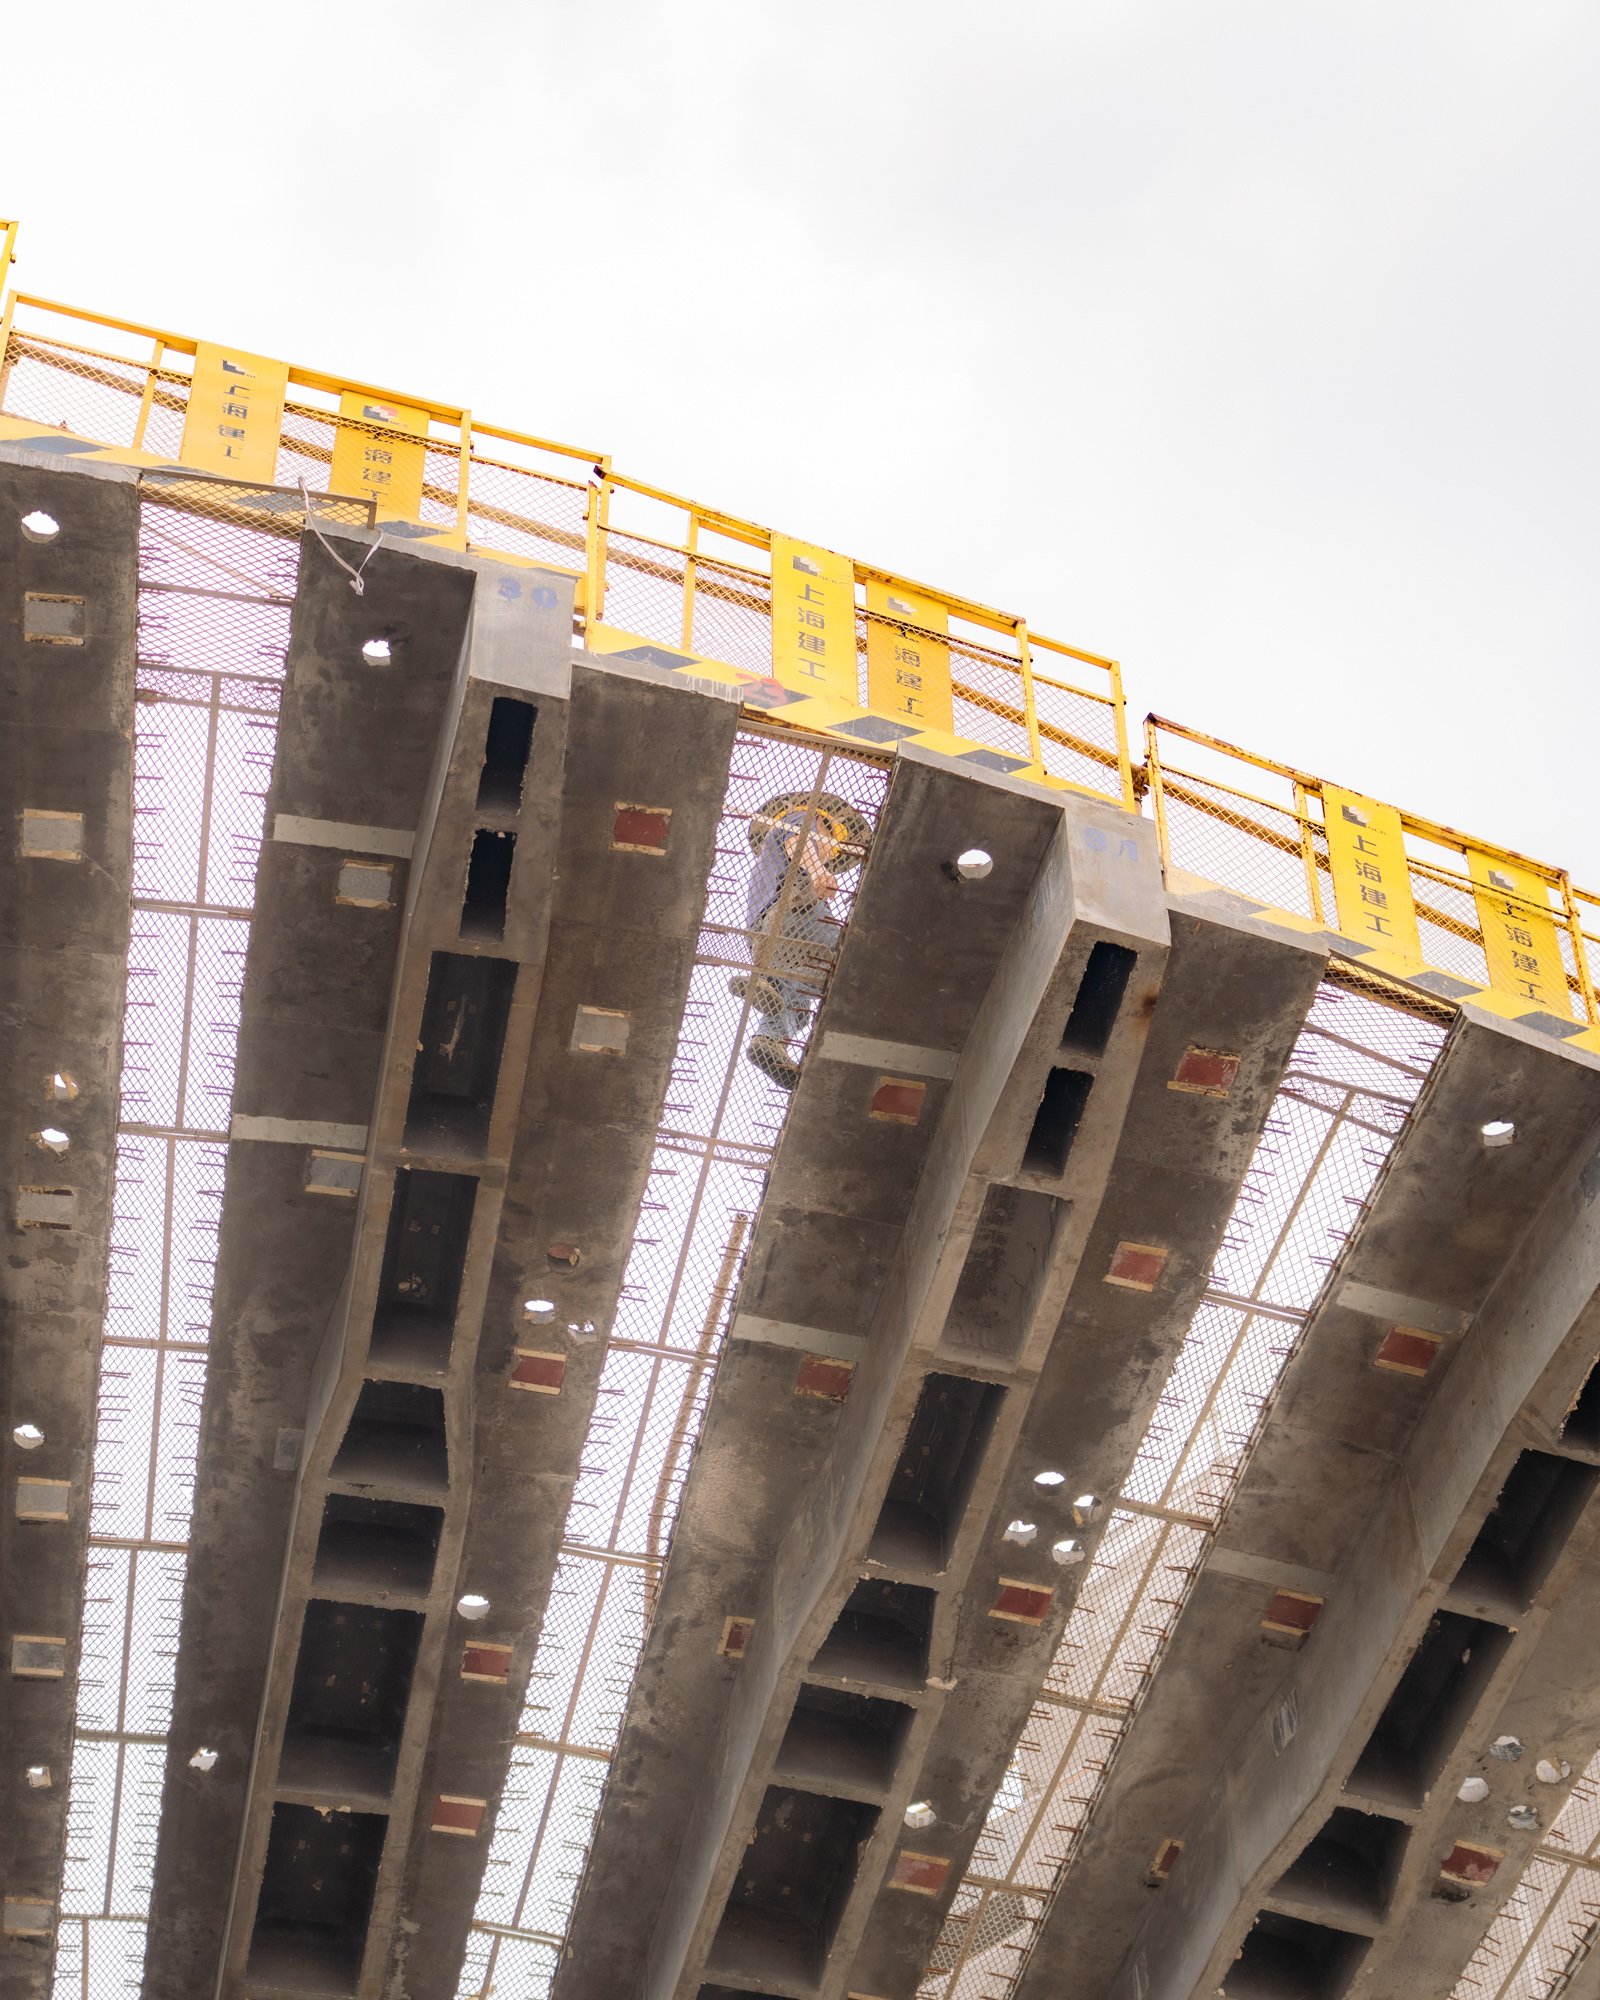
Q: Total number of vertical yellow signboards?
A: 6